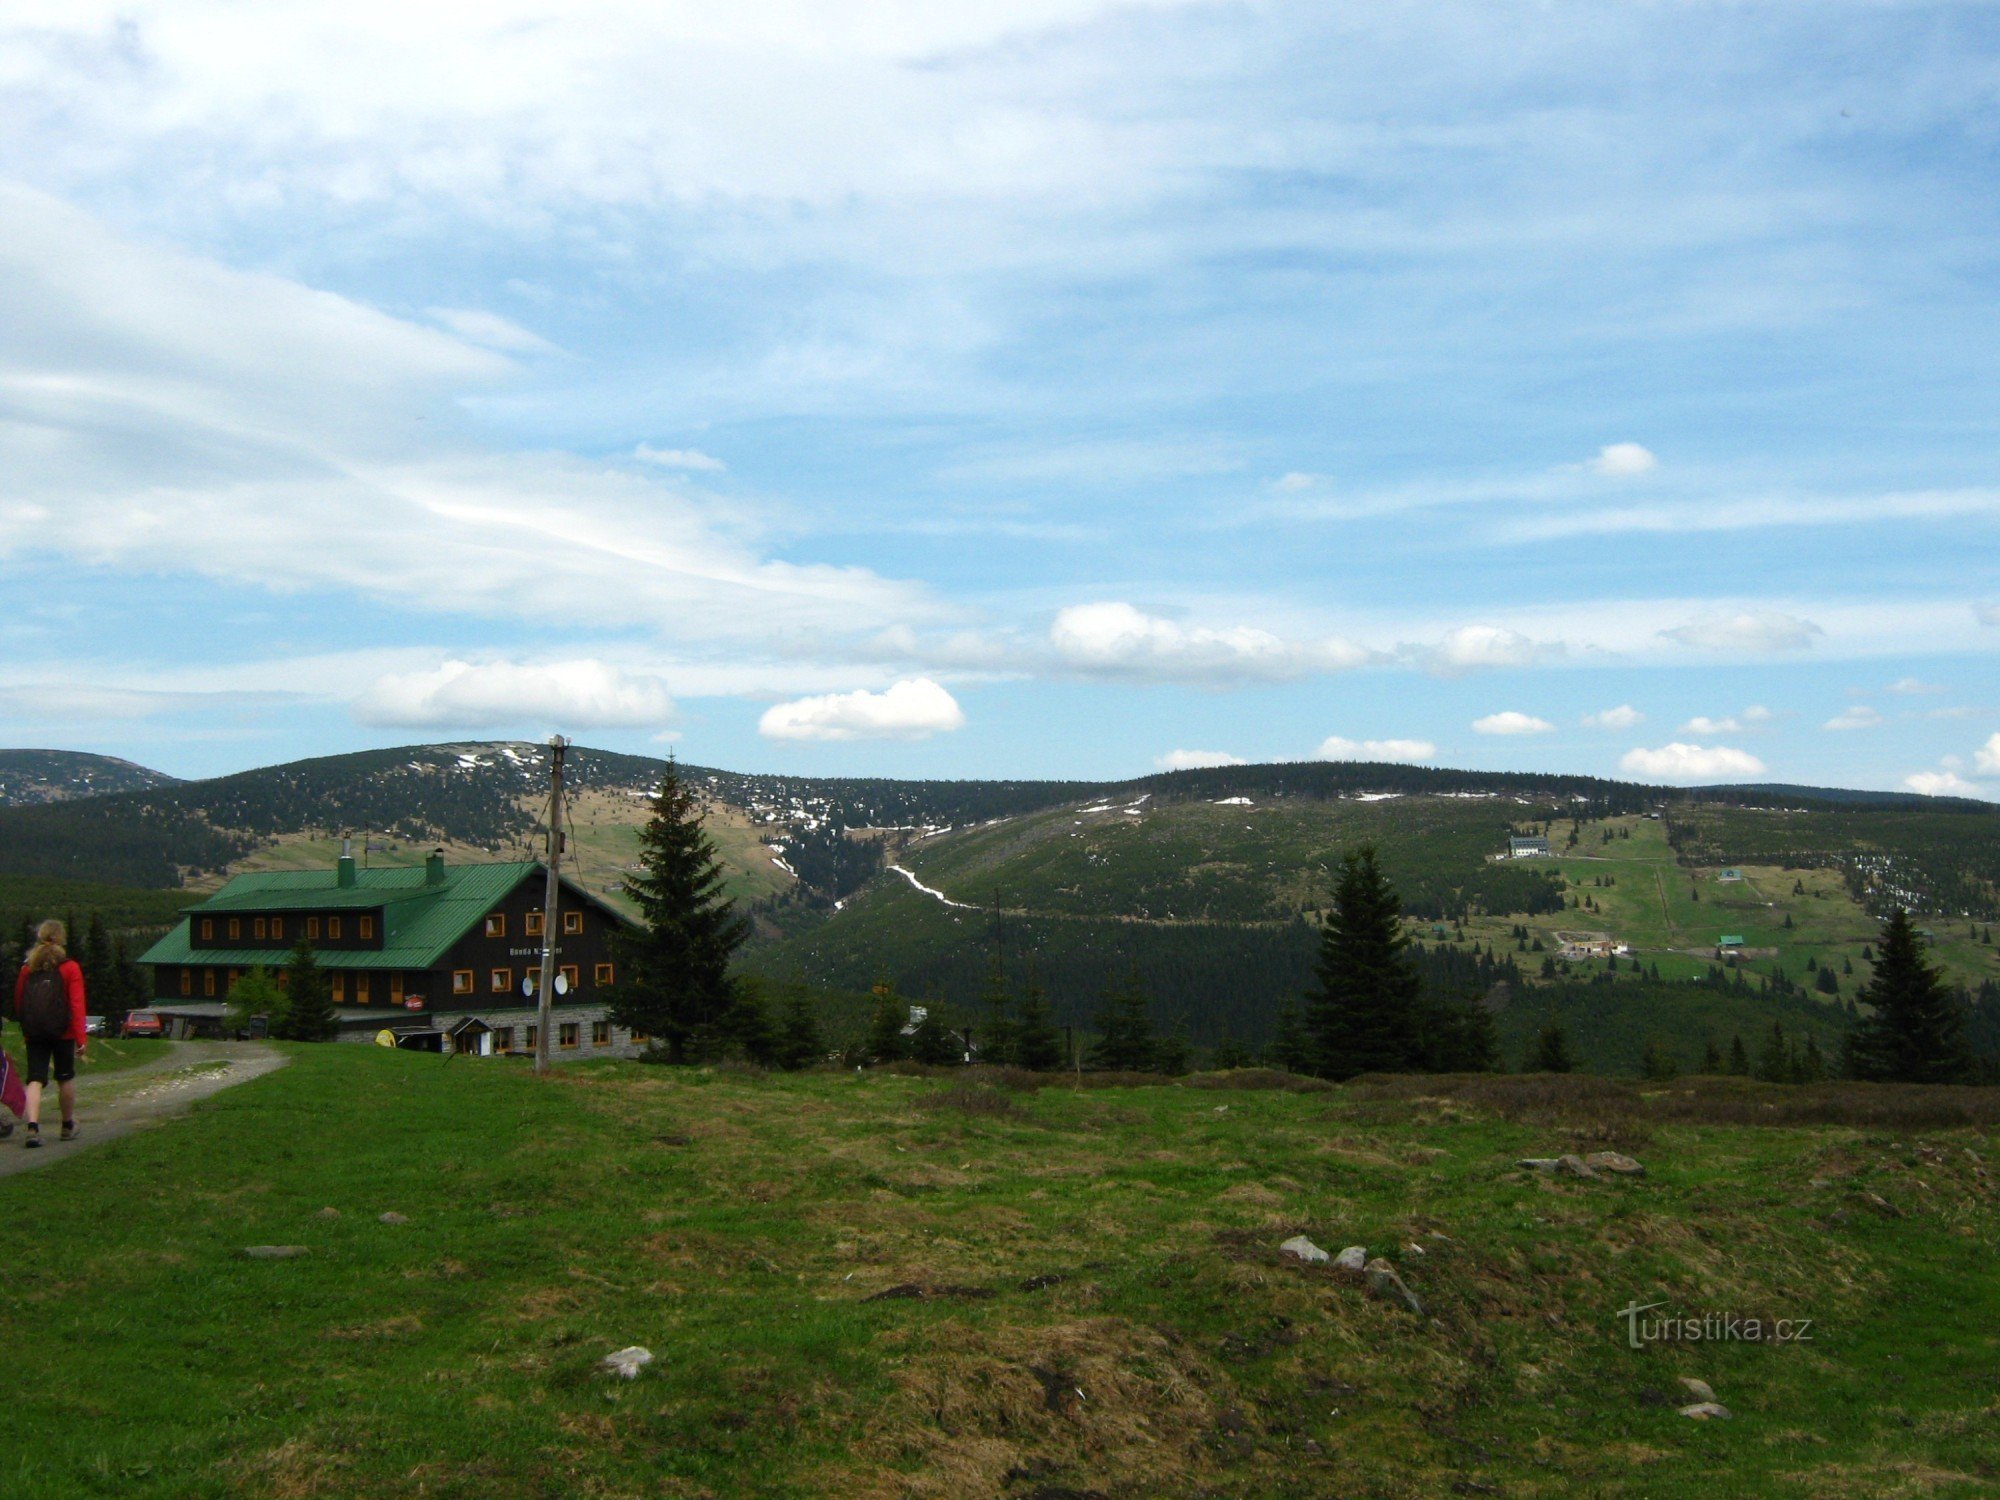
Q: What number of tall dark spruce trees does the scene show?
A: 3